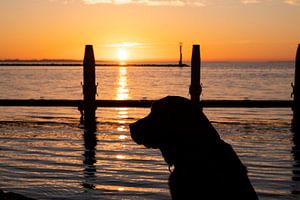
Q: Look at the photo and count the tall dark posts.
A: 3